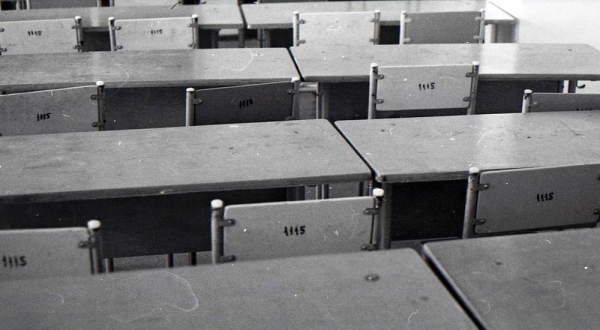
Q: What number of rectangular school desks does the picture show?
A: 8